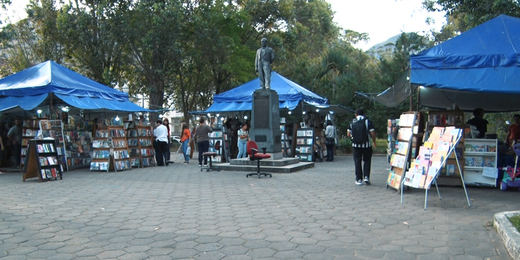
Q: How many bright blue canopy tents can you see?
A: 3